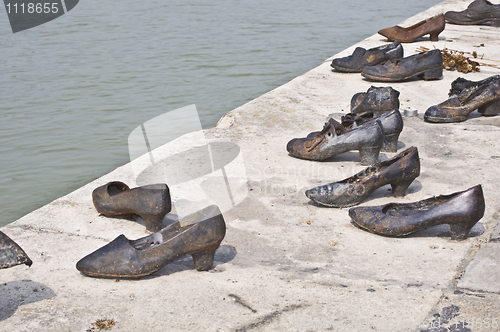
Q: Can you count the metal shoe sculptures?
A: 13